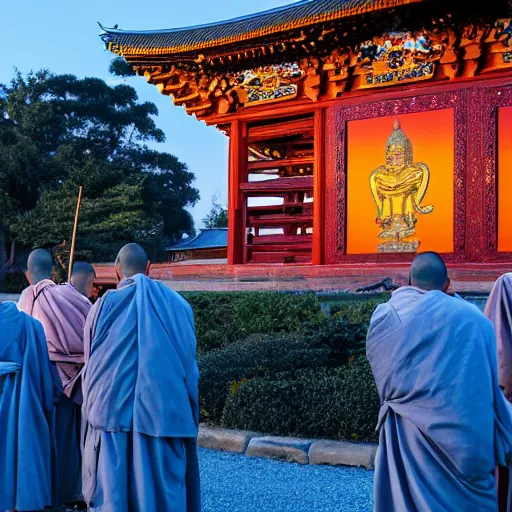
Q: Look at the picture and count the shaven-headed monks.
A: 4